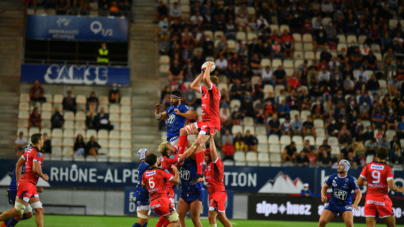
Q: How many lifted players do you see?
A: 2